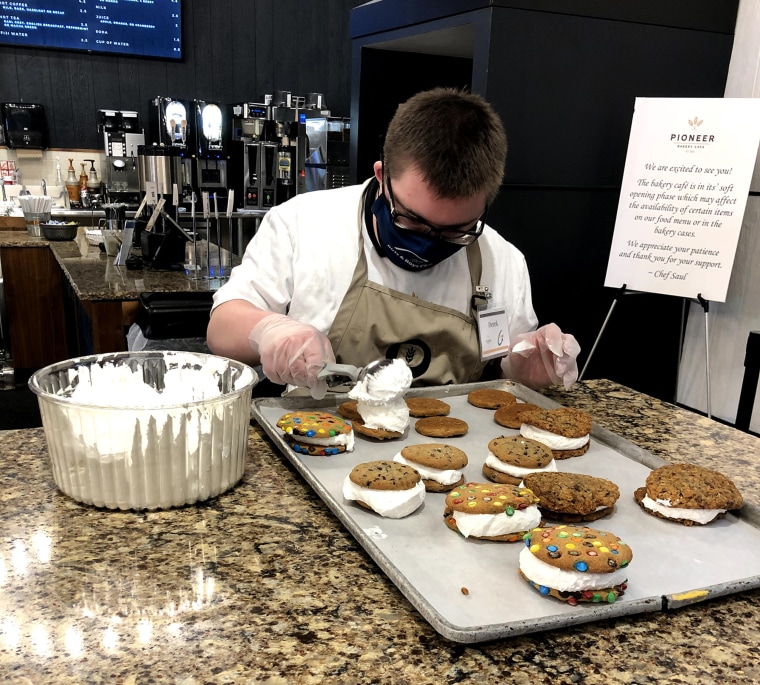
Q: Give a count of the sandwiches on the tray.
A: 9